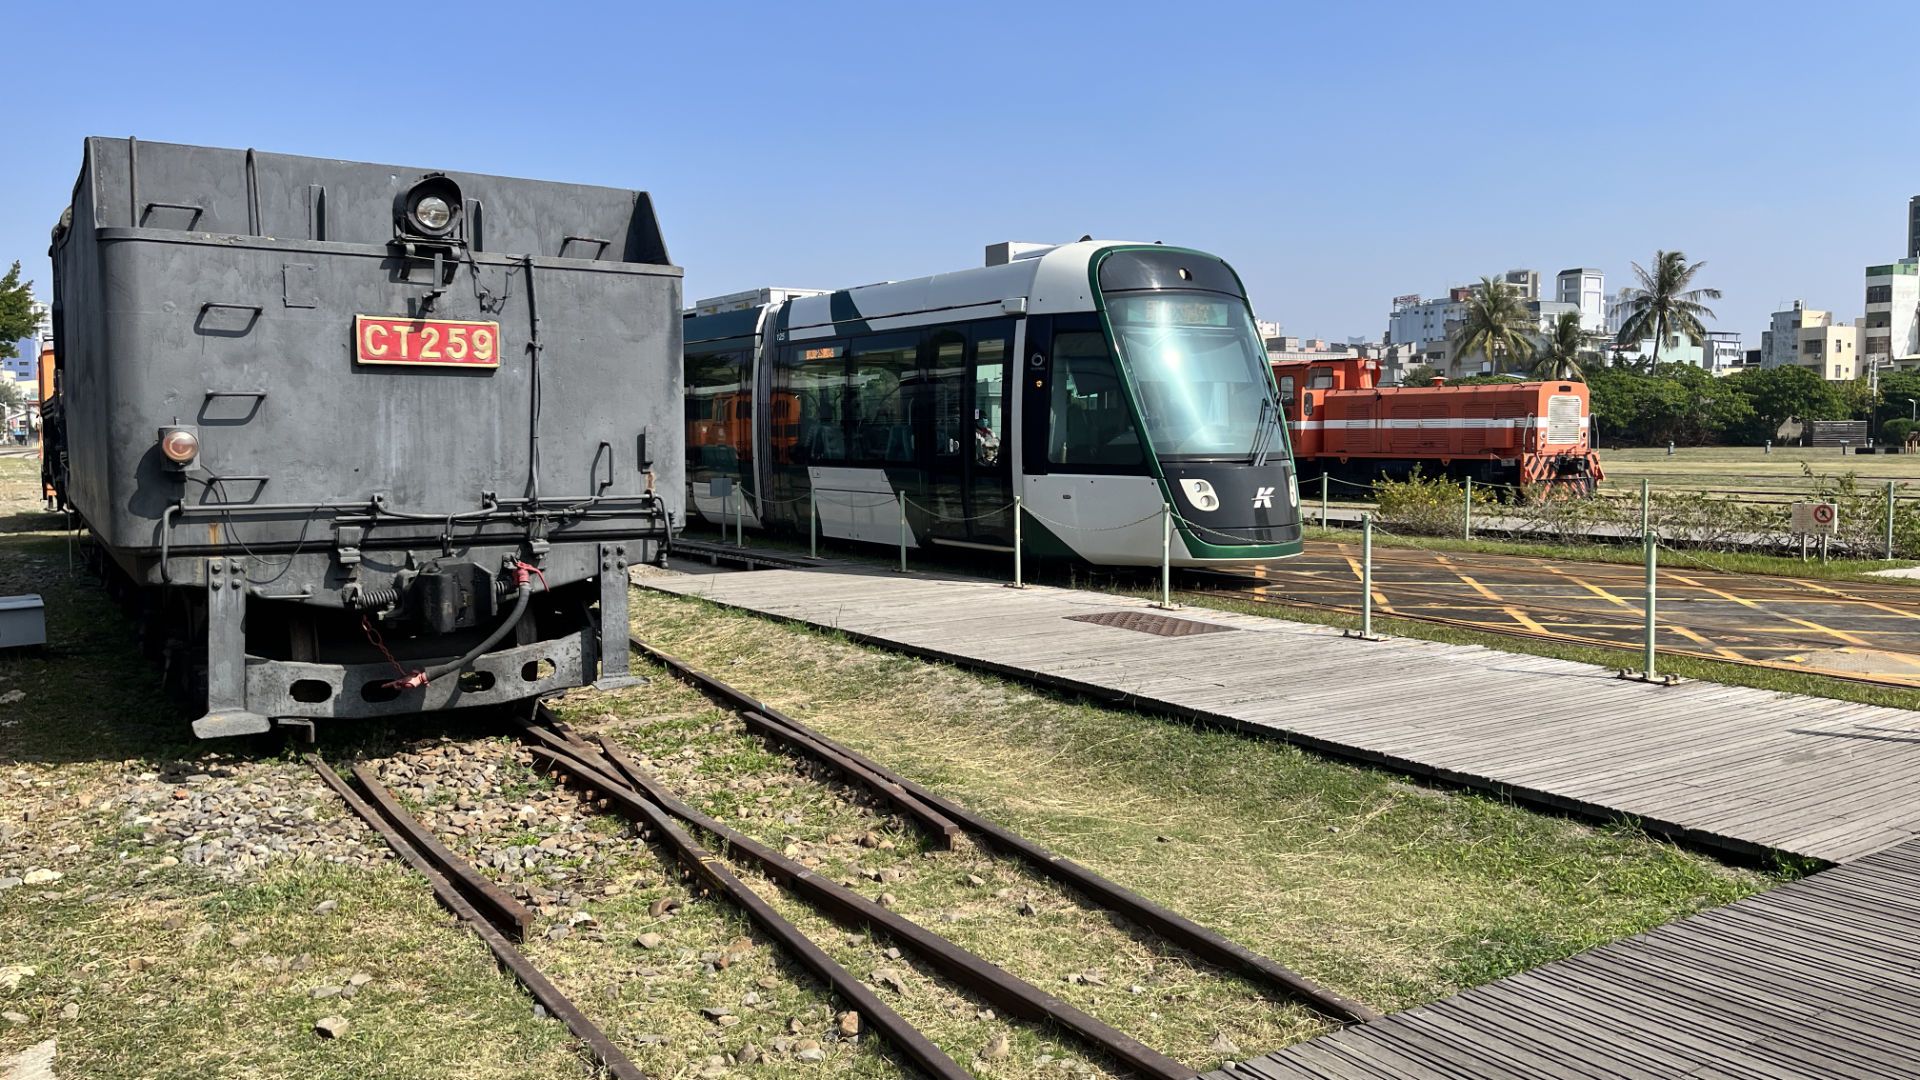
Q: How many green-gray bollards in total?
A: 11